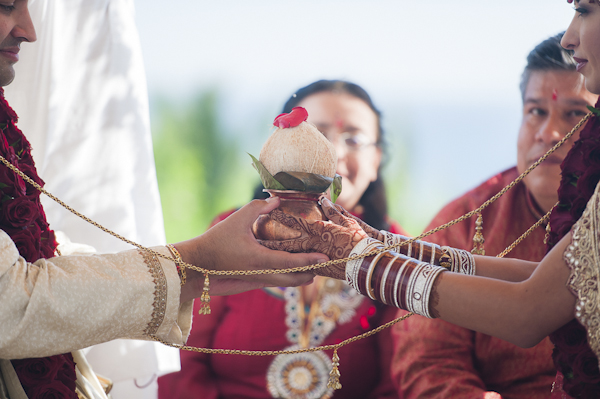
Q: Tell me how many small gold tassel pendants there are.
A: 4